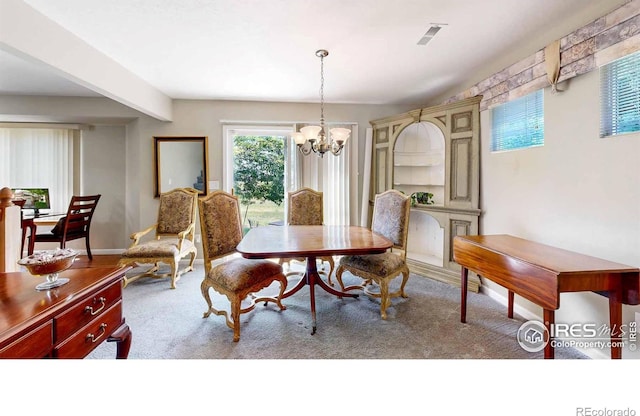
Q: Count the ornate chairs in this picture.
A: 4